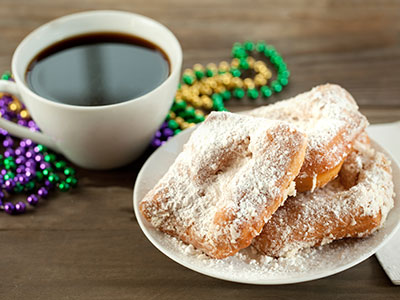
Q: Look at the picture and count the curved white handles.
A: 1